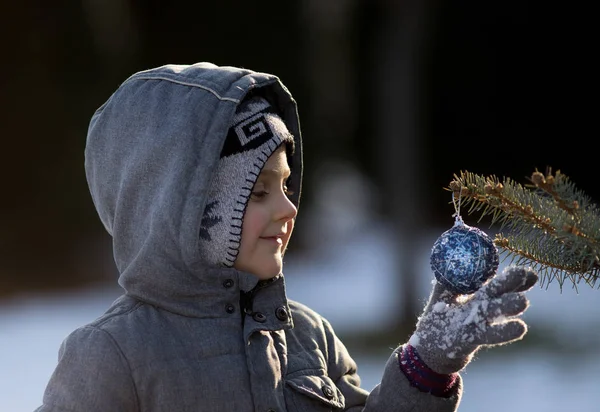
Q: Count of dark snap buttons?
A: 5